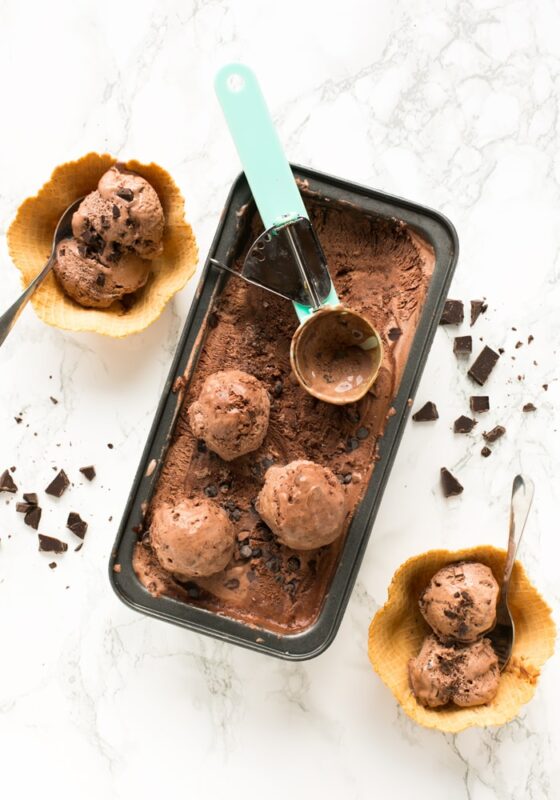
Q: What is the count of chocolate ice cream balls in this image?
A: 7